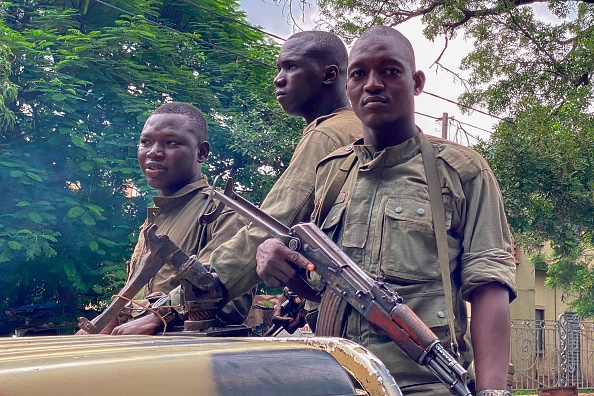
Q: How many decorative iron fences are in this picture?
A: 1